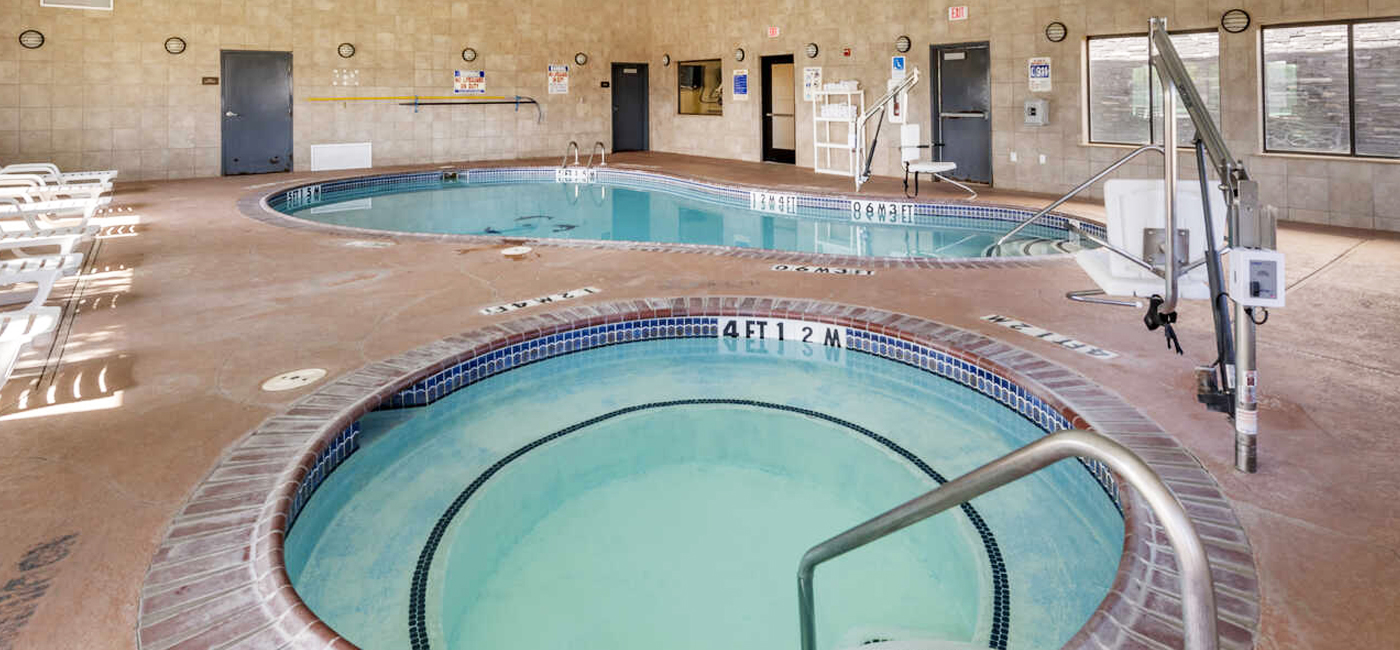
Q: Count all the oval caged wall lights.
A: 11